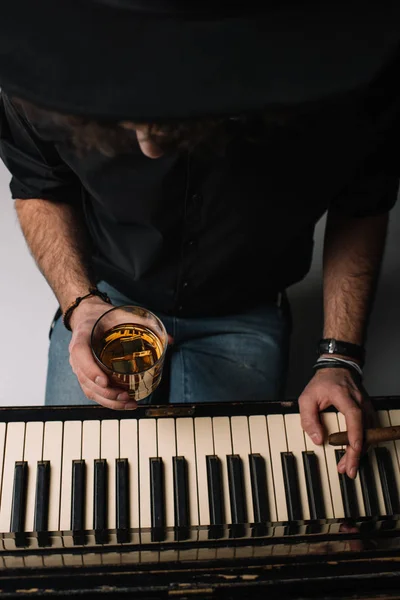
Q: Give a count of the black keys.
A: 15